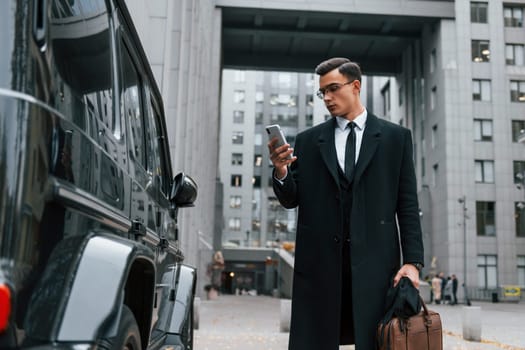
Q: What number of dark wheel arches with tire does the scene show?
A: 2